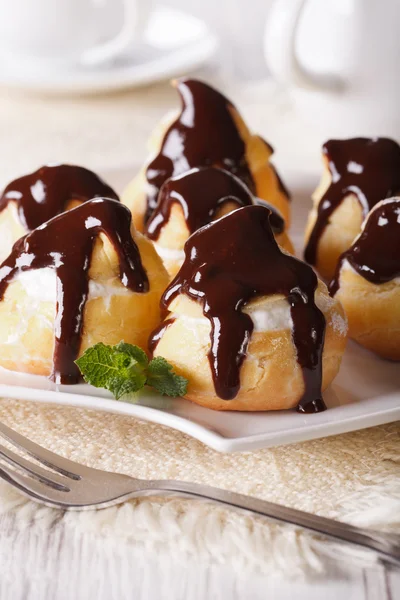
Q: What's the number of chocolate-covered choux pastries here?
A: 7